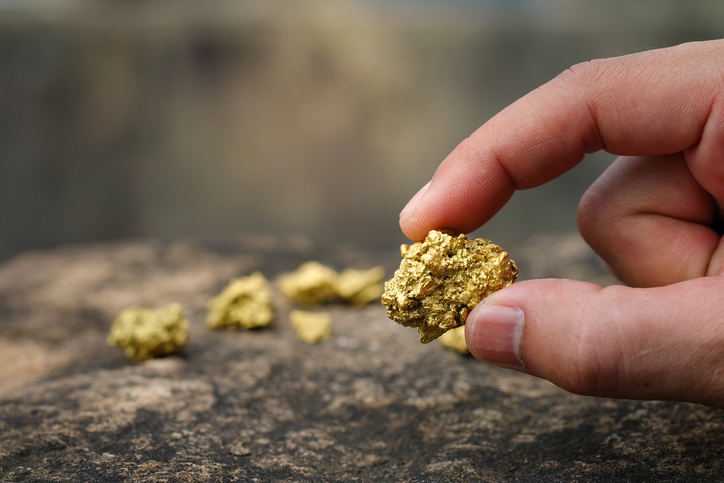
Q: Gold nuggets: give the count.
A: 7